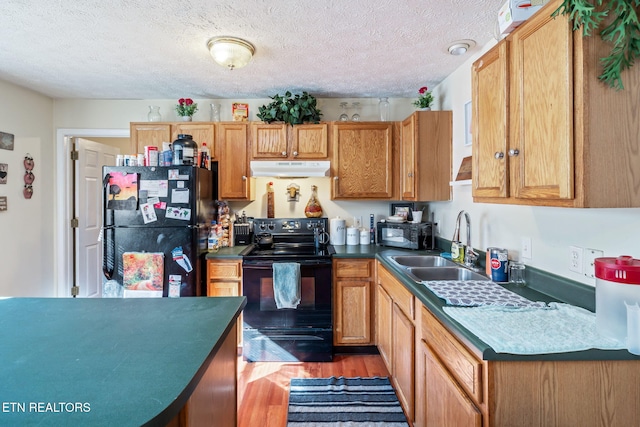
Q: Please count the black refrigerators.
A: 1